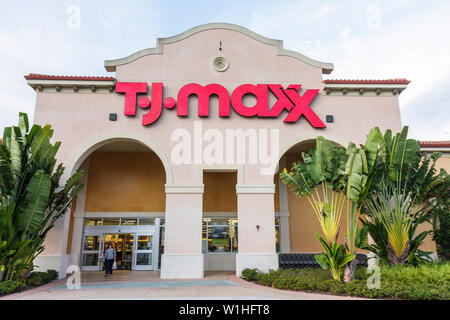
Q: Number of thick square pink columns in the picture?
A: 2